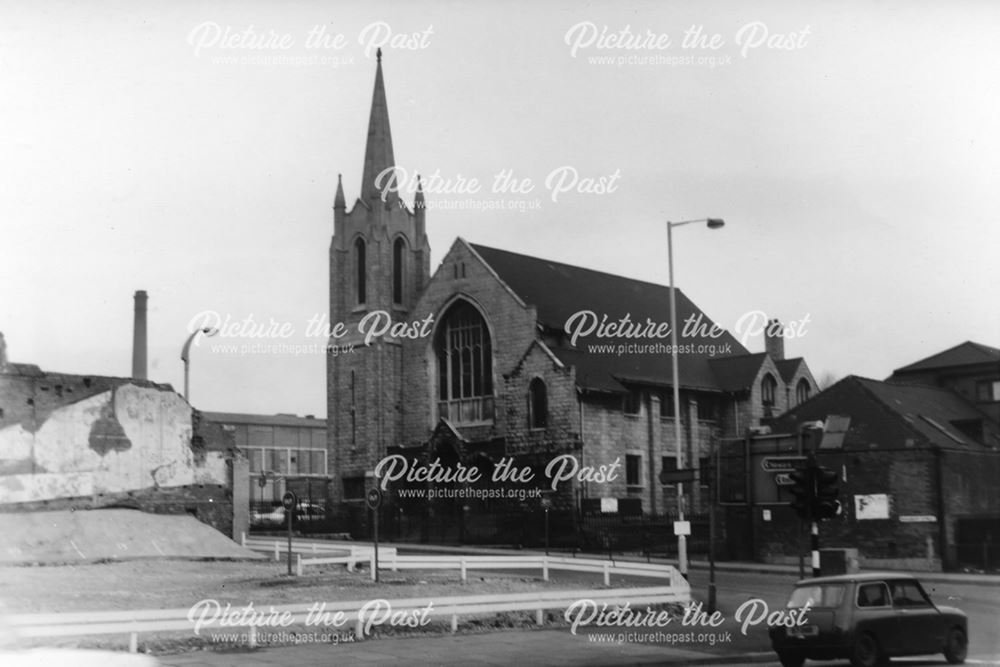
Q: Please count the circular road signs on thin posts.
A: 2